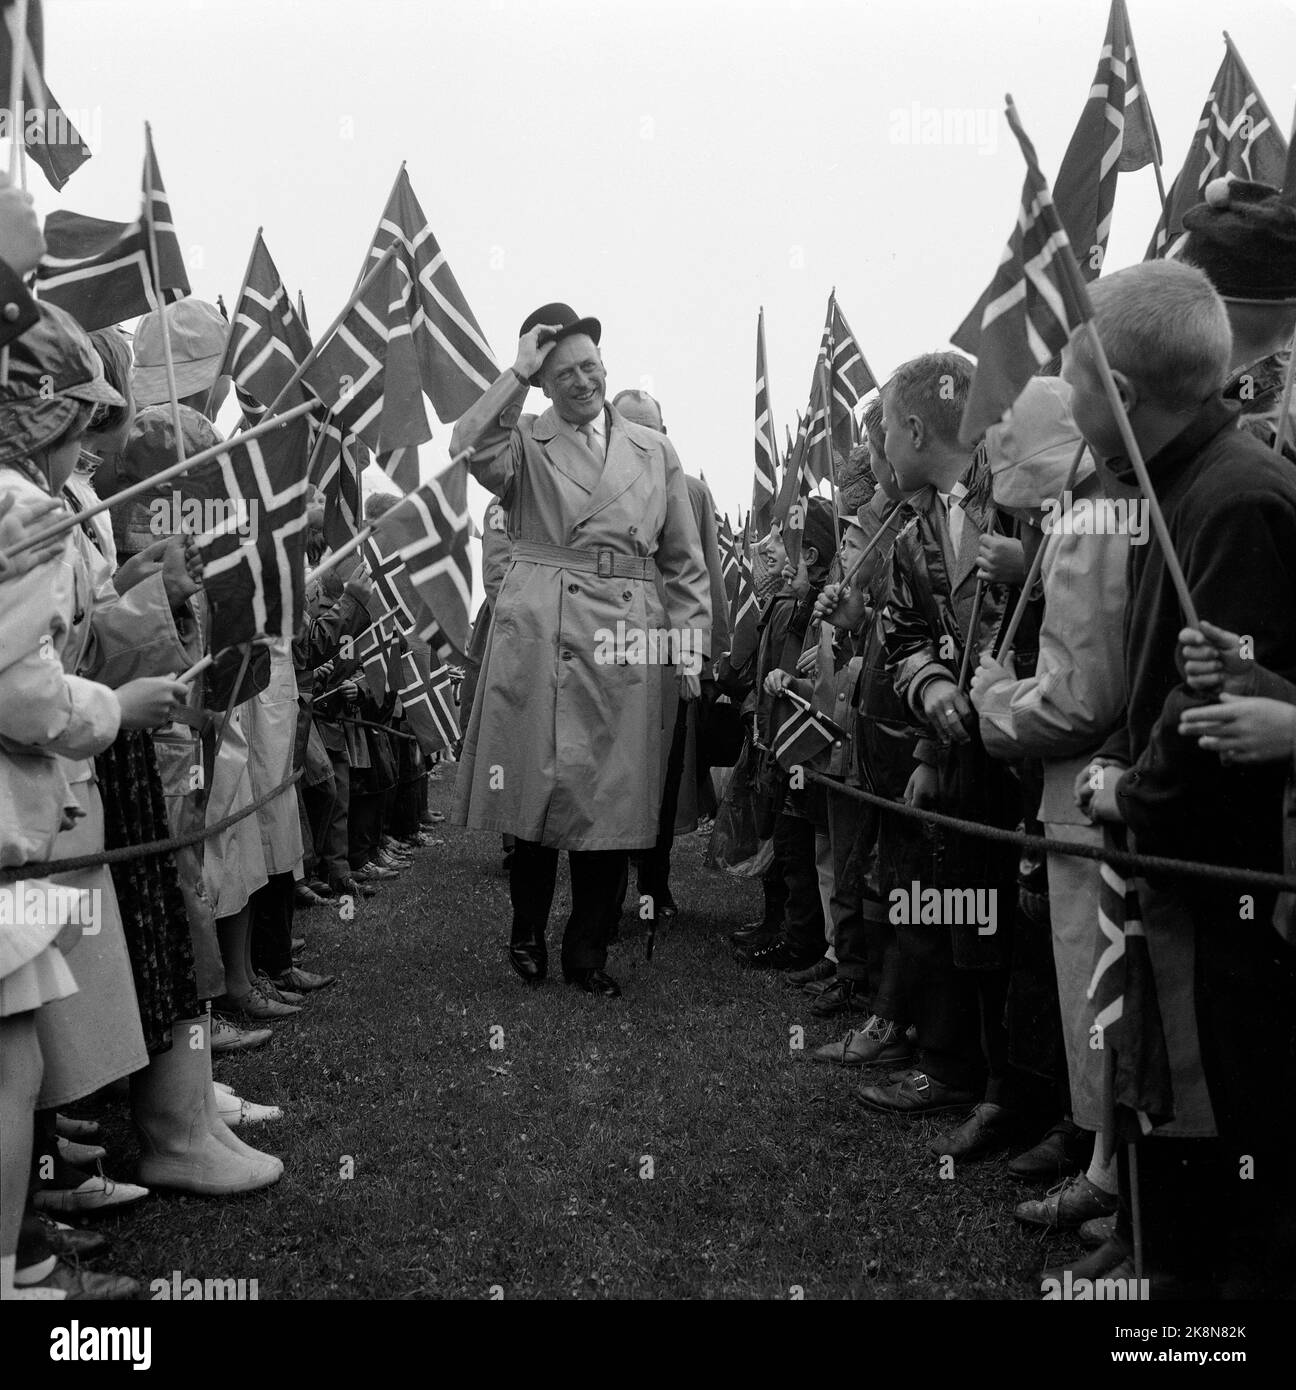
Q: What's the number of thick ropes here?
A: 2